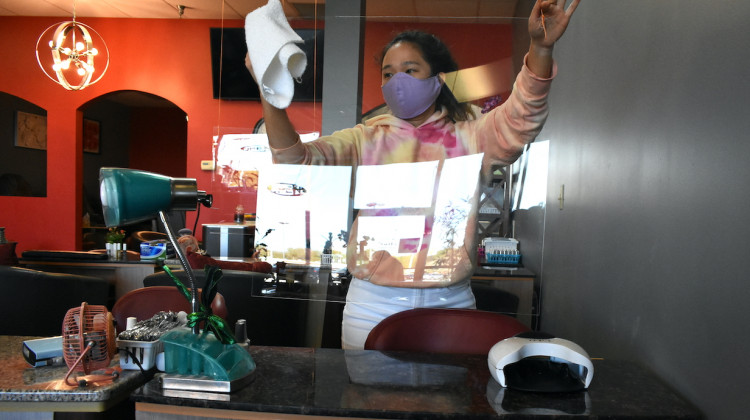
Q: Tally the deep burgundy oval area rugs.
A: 0